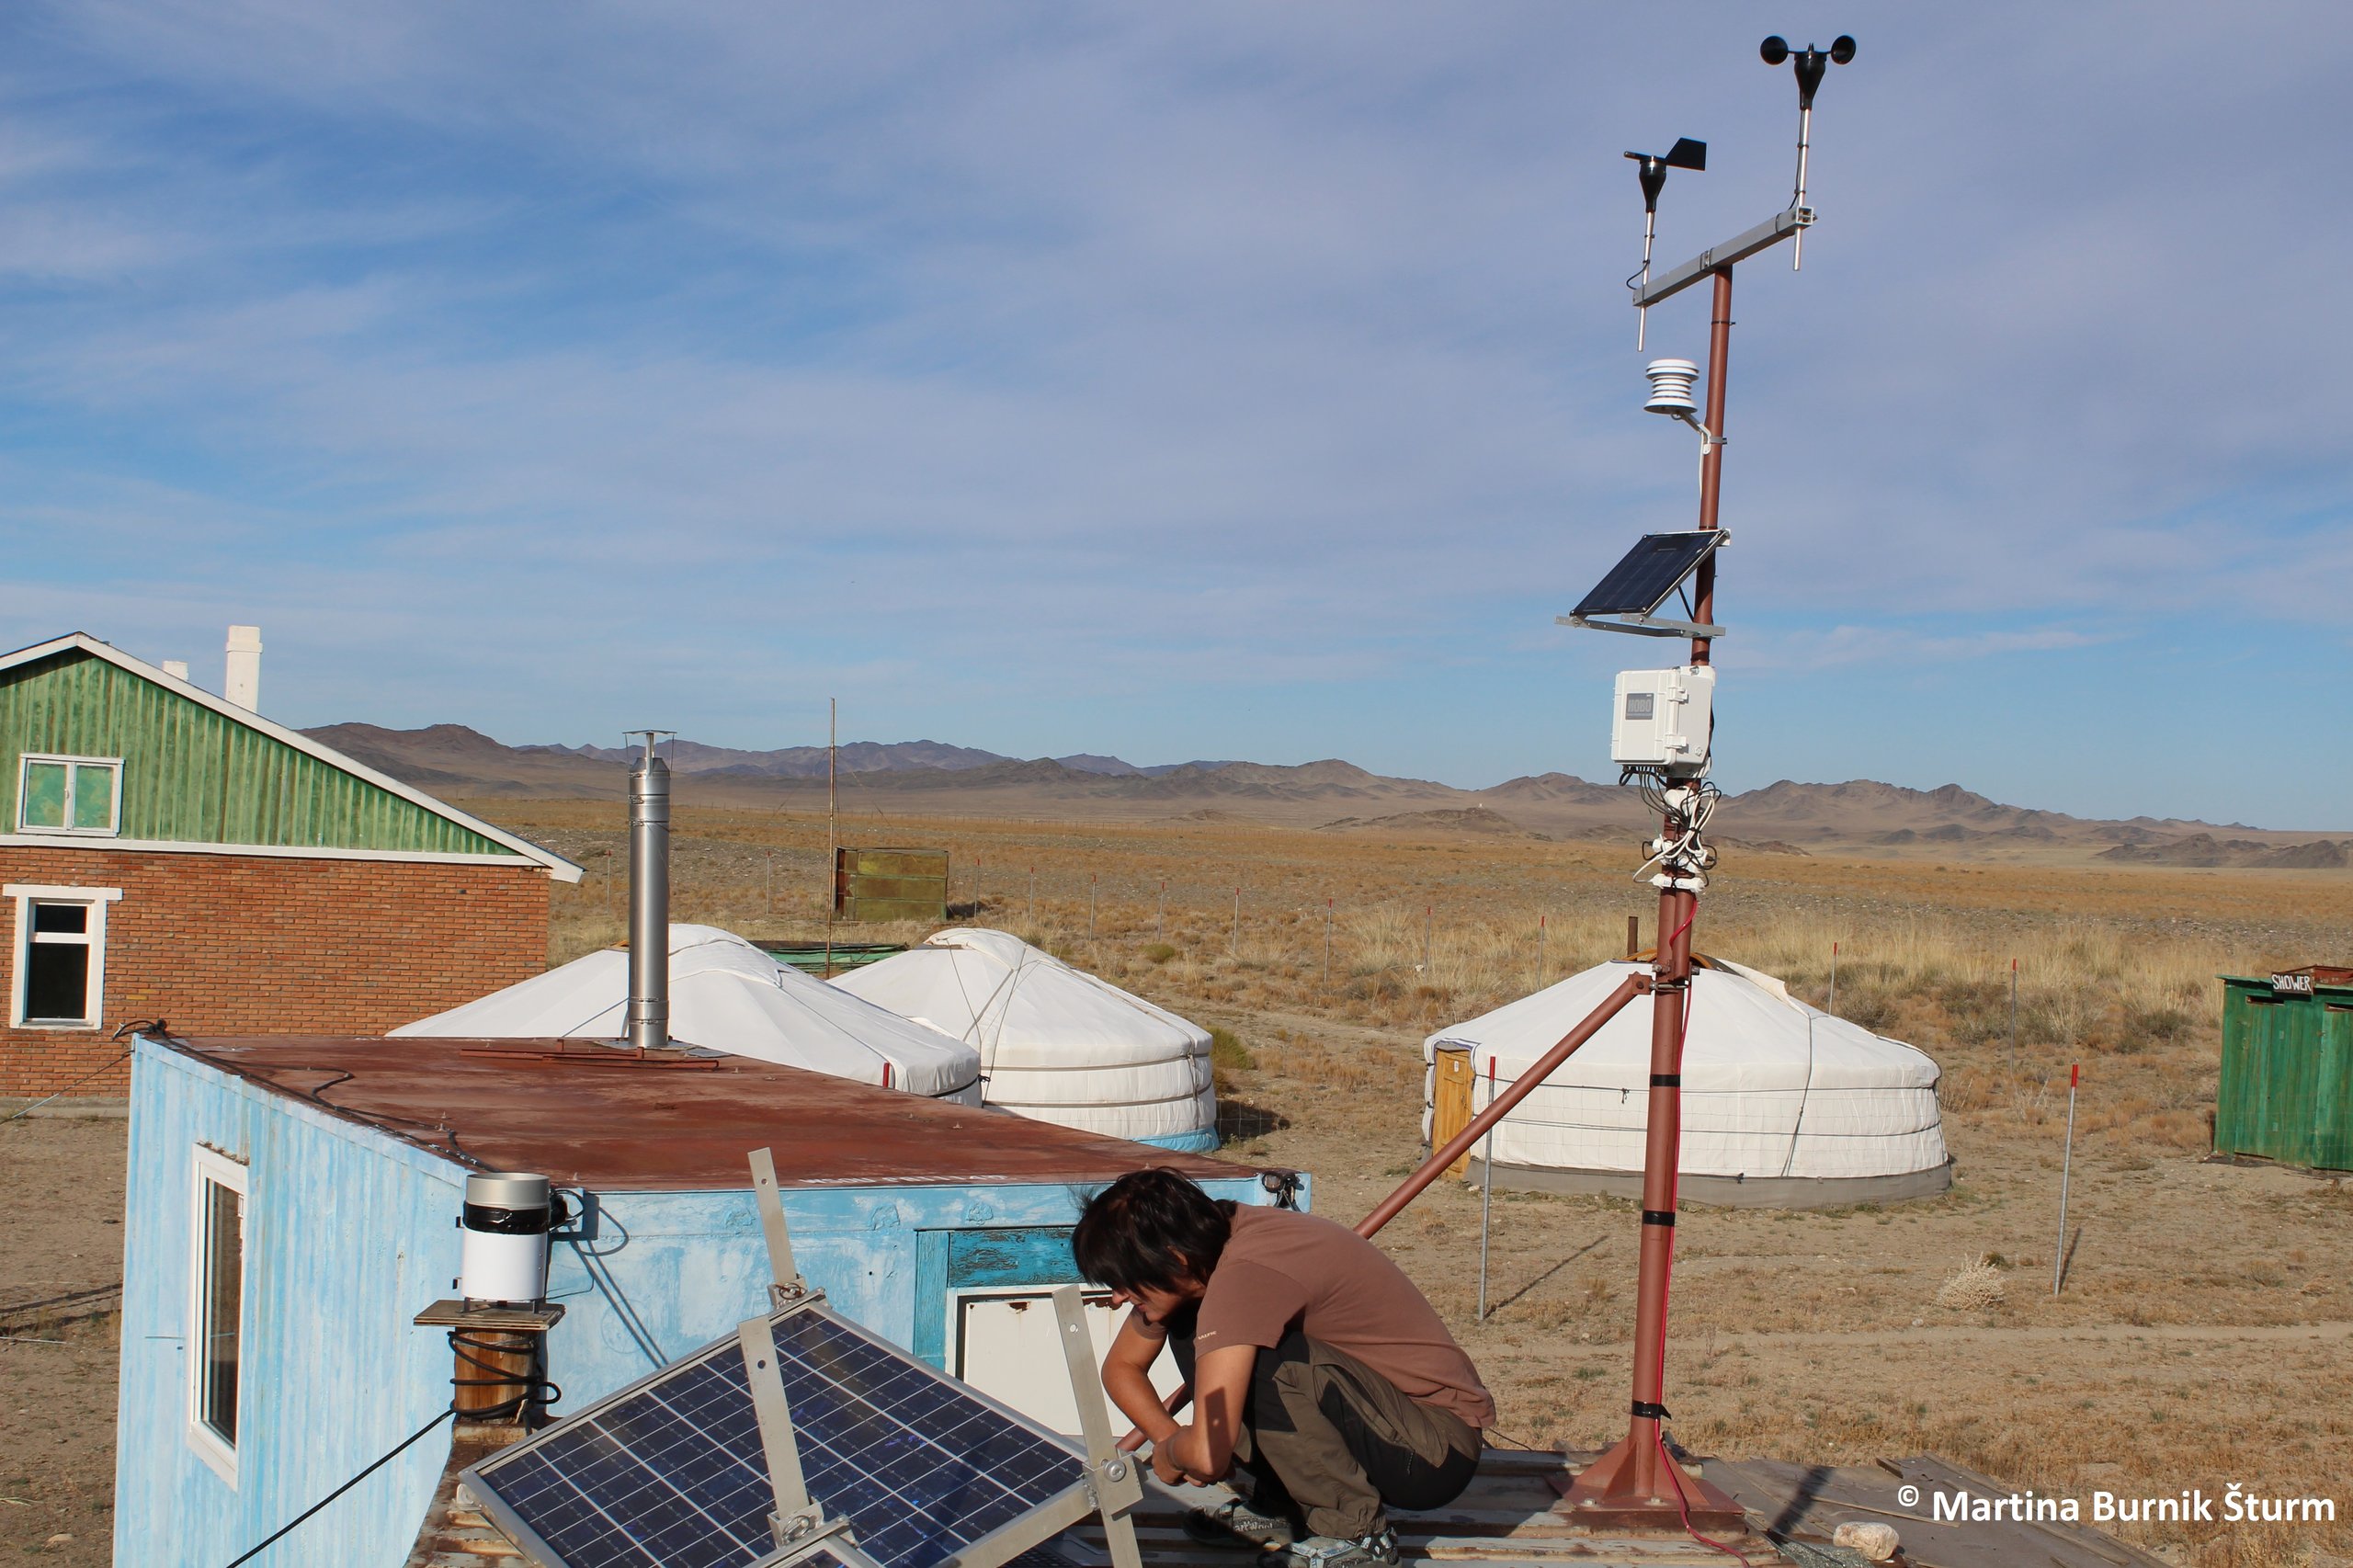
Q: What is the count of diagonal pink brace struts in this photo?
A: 1